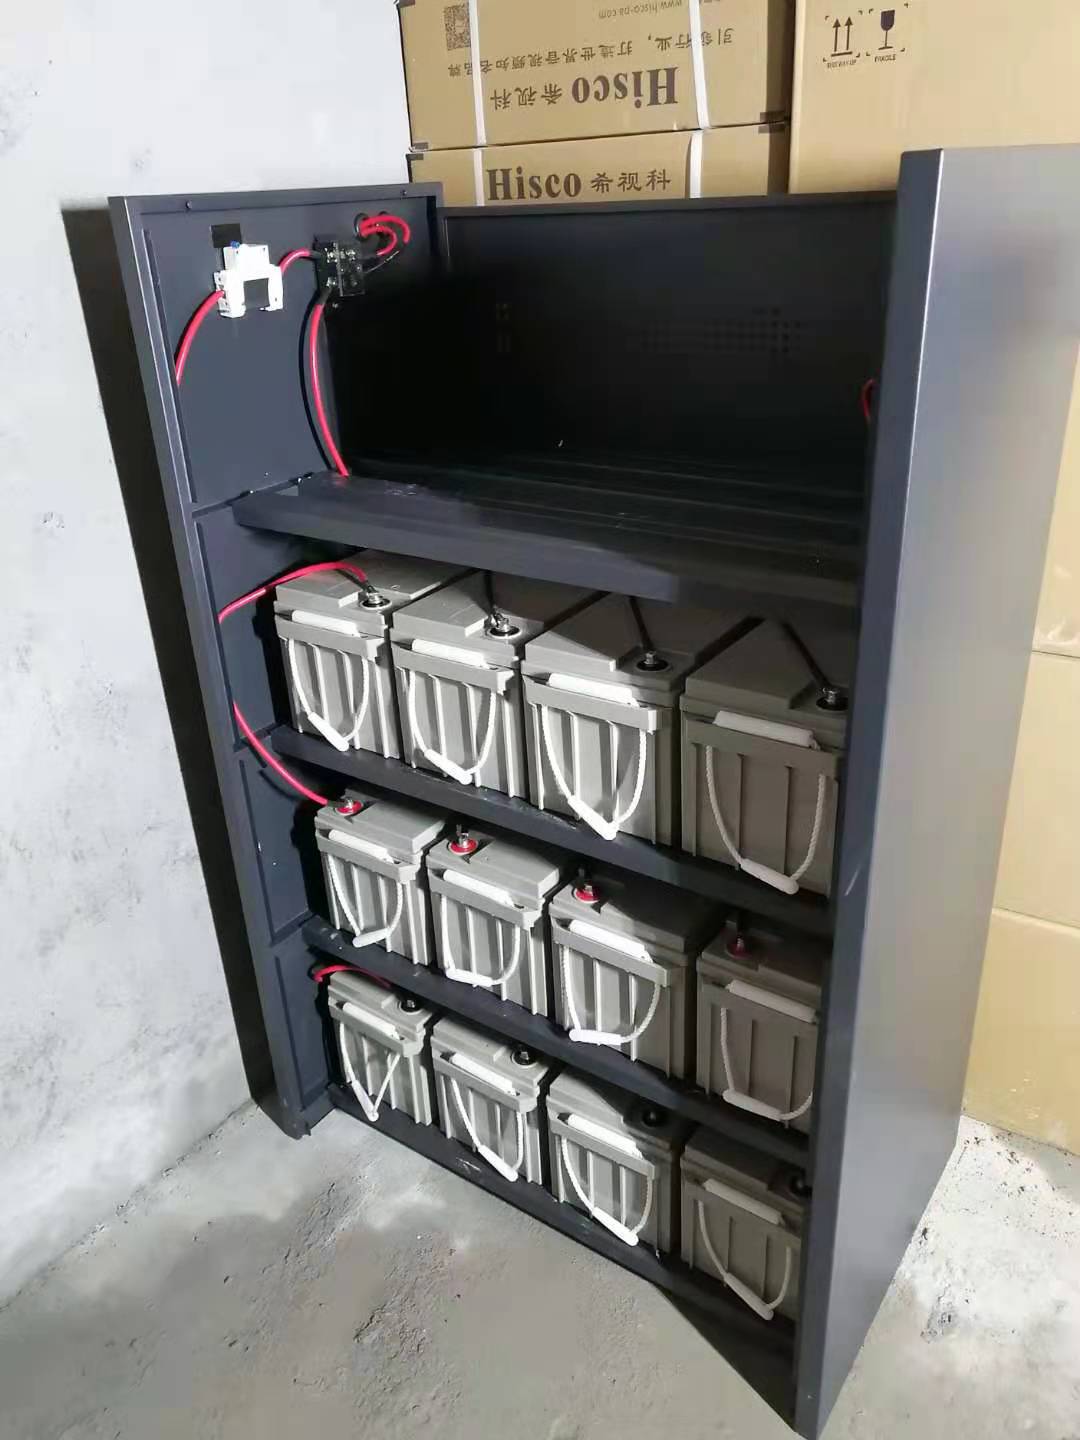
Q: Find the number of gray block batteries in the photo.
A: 12